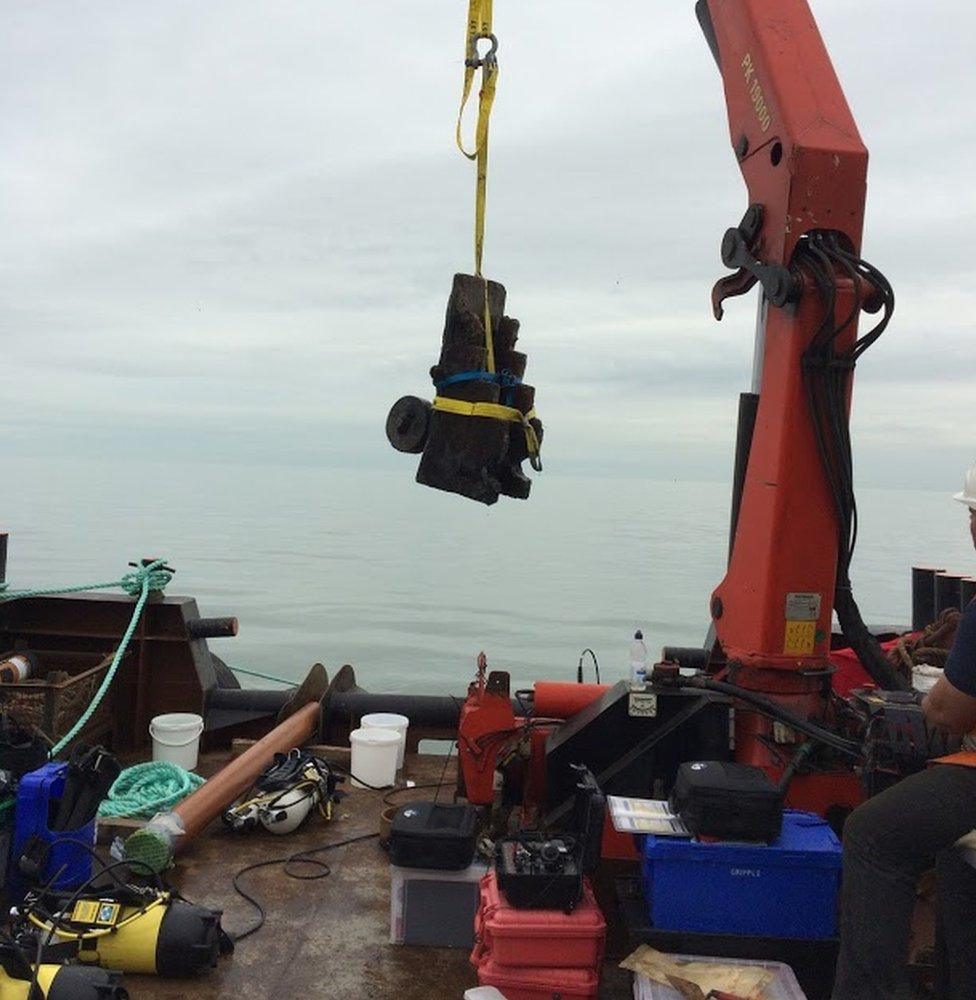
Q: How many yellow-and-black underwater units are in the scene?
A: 2